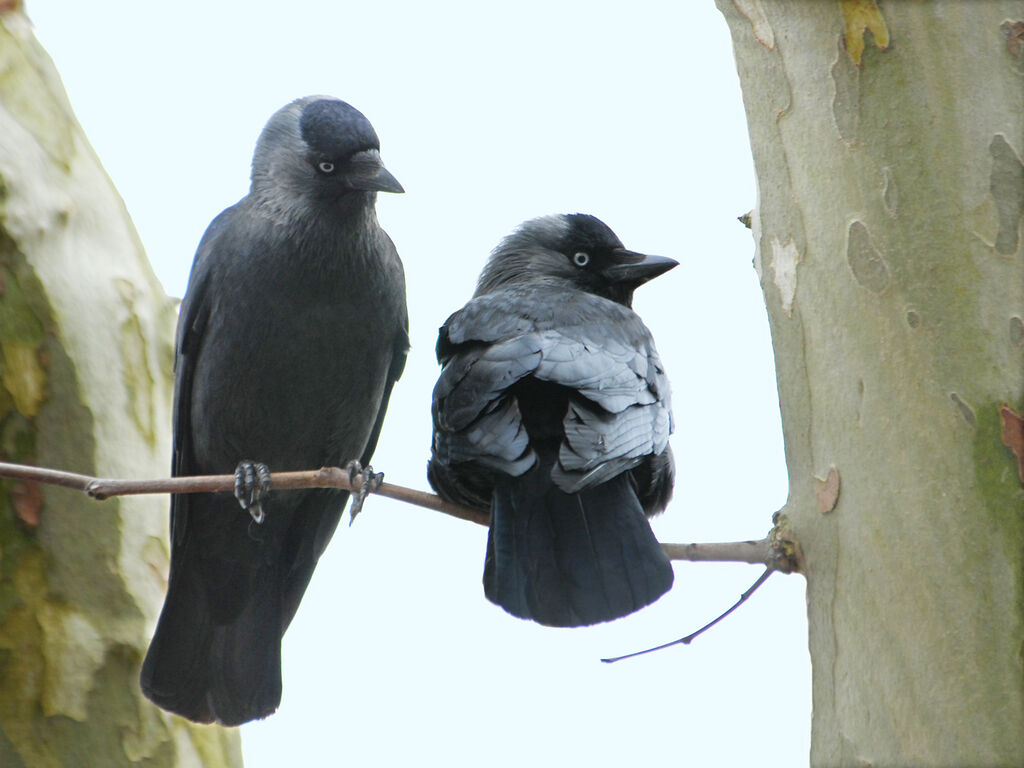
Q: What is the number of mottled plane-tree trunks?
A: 2